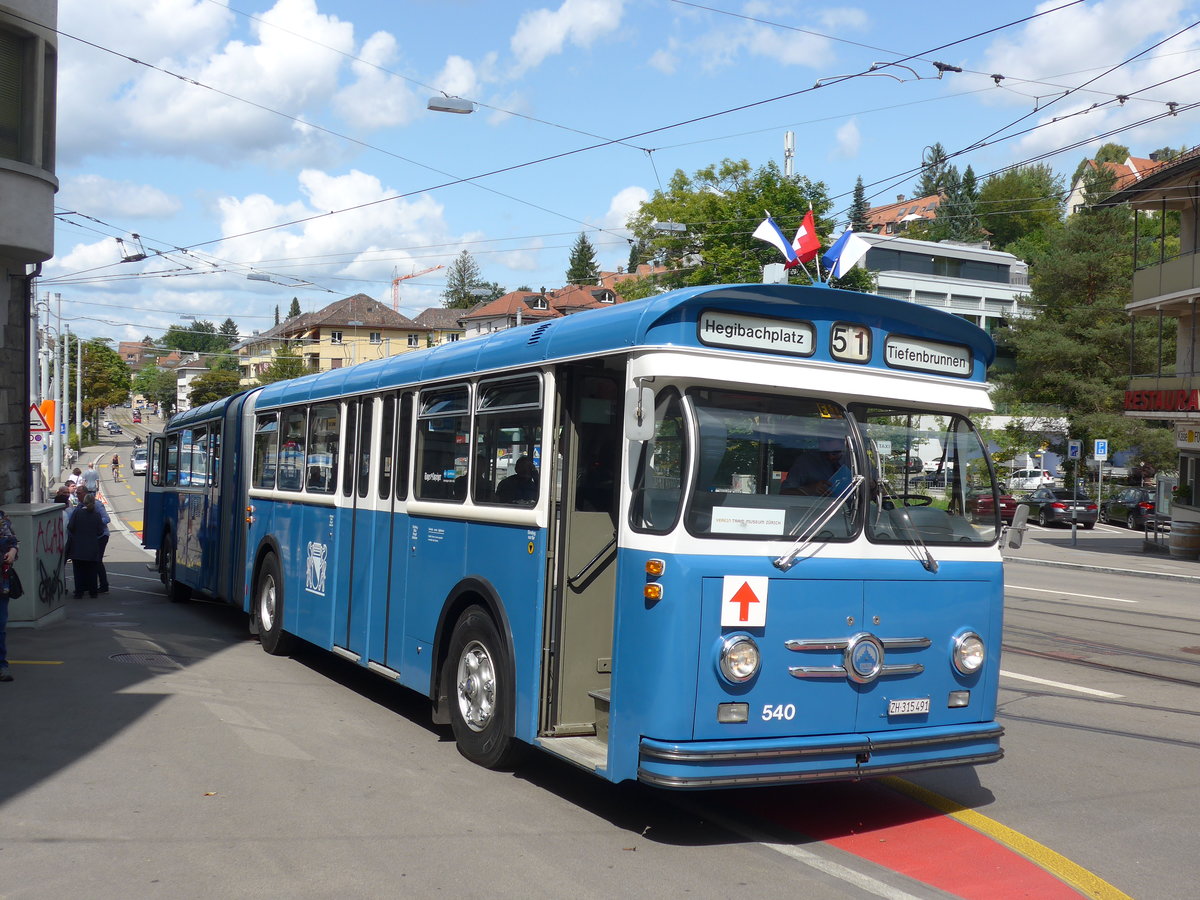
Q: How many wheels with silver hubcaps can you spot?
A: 2